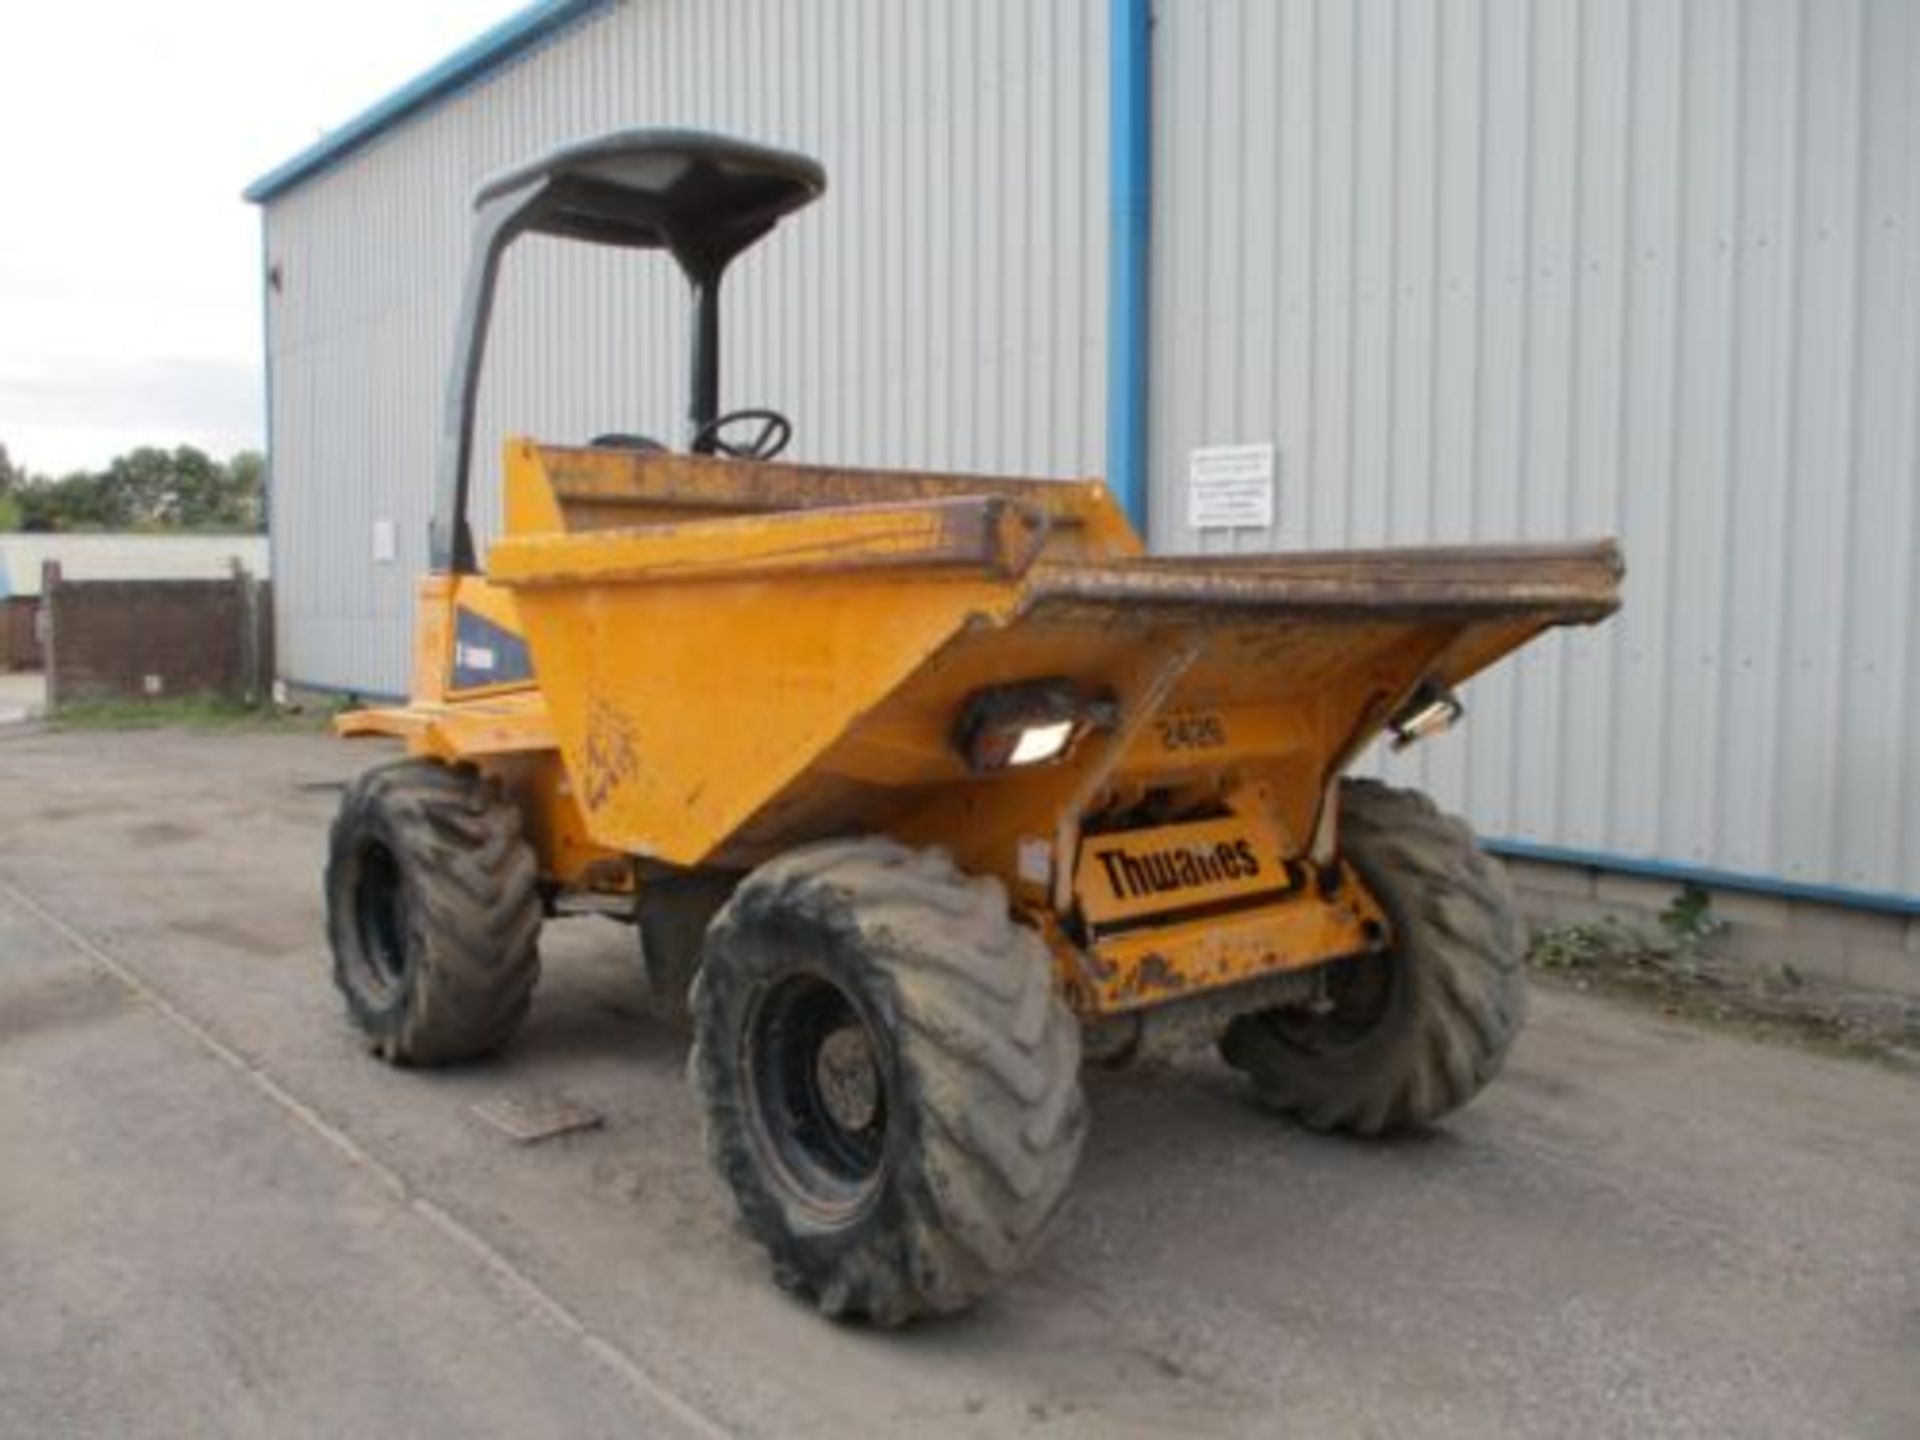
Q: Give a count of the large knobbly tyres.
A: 3